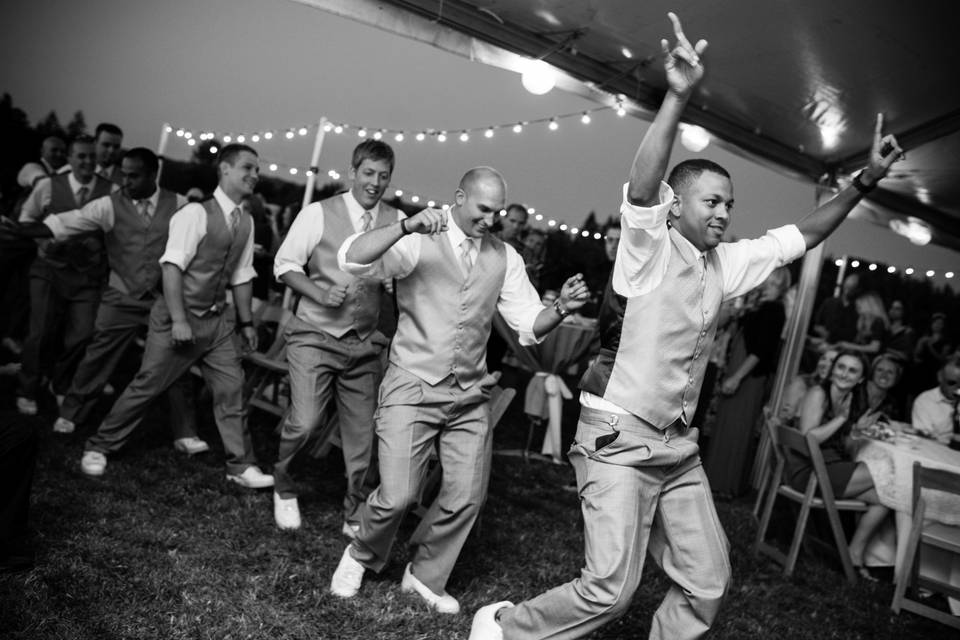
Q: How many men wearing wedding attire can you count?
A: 8